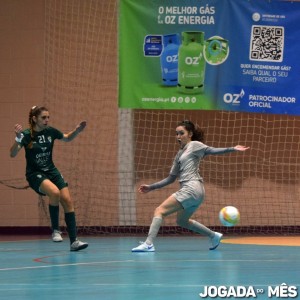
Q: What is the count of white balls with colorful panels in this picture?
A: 1